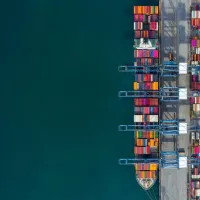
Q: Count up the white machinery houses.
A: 4